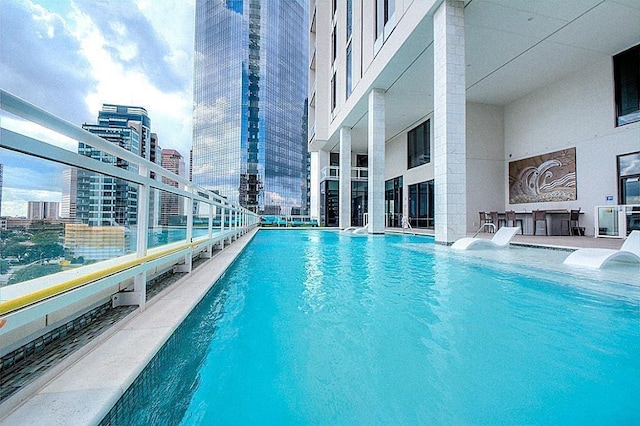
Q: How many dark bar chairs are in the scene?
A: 5